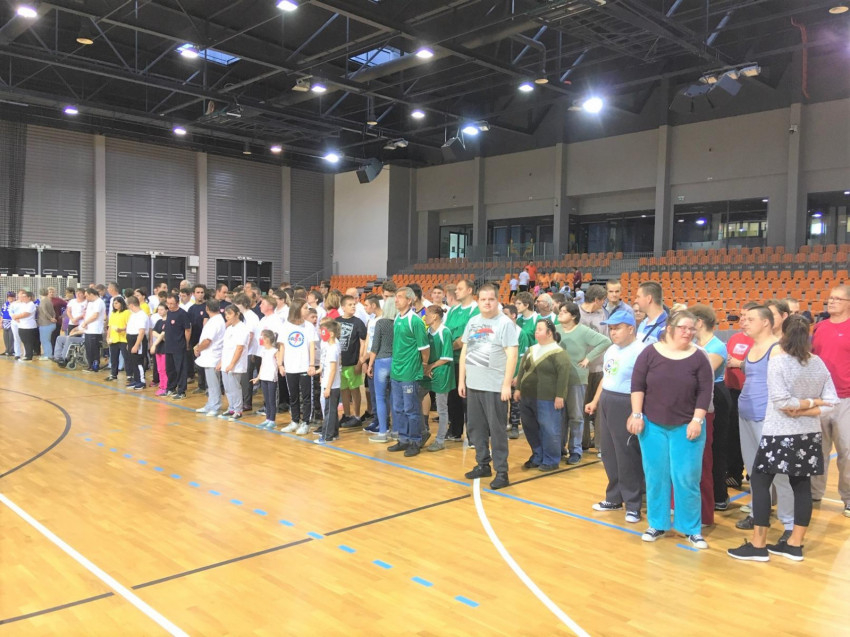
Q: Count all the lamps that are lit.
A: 13